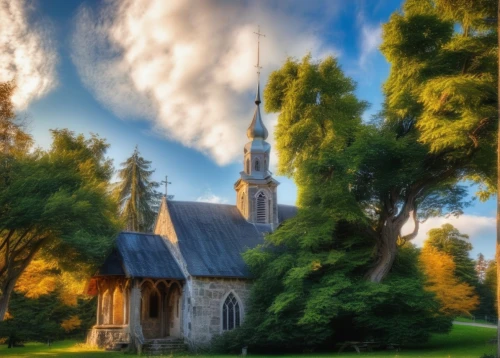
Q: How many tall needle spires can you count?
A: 1